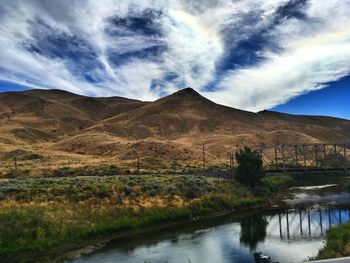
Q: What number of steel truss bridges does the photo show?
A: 1